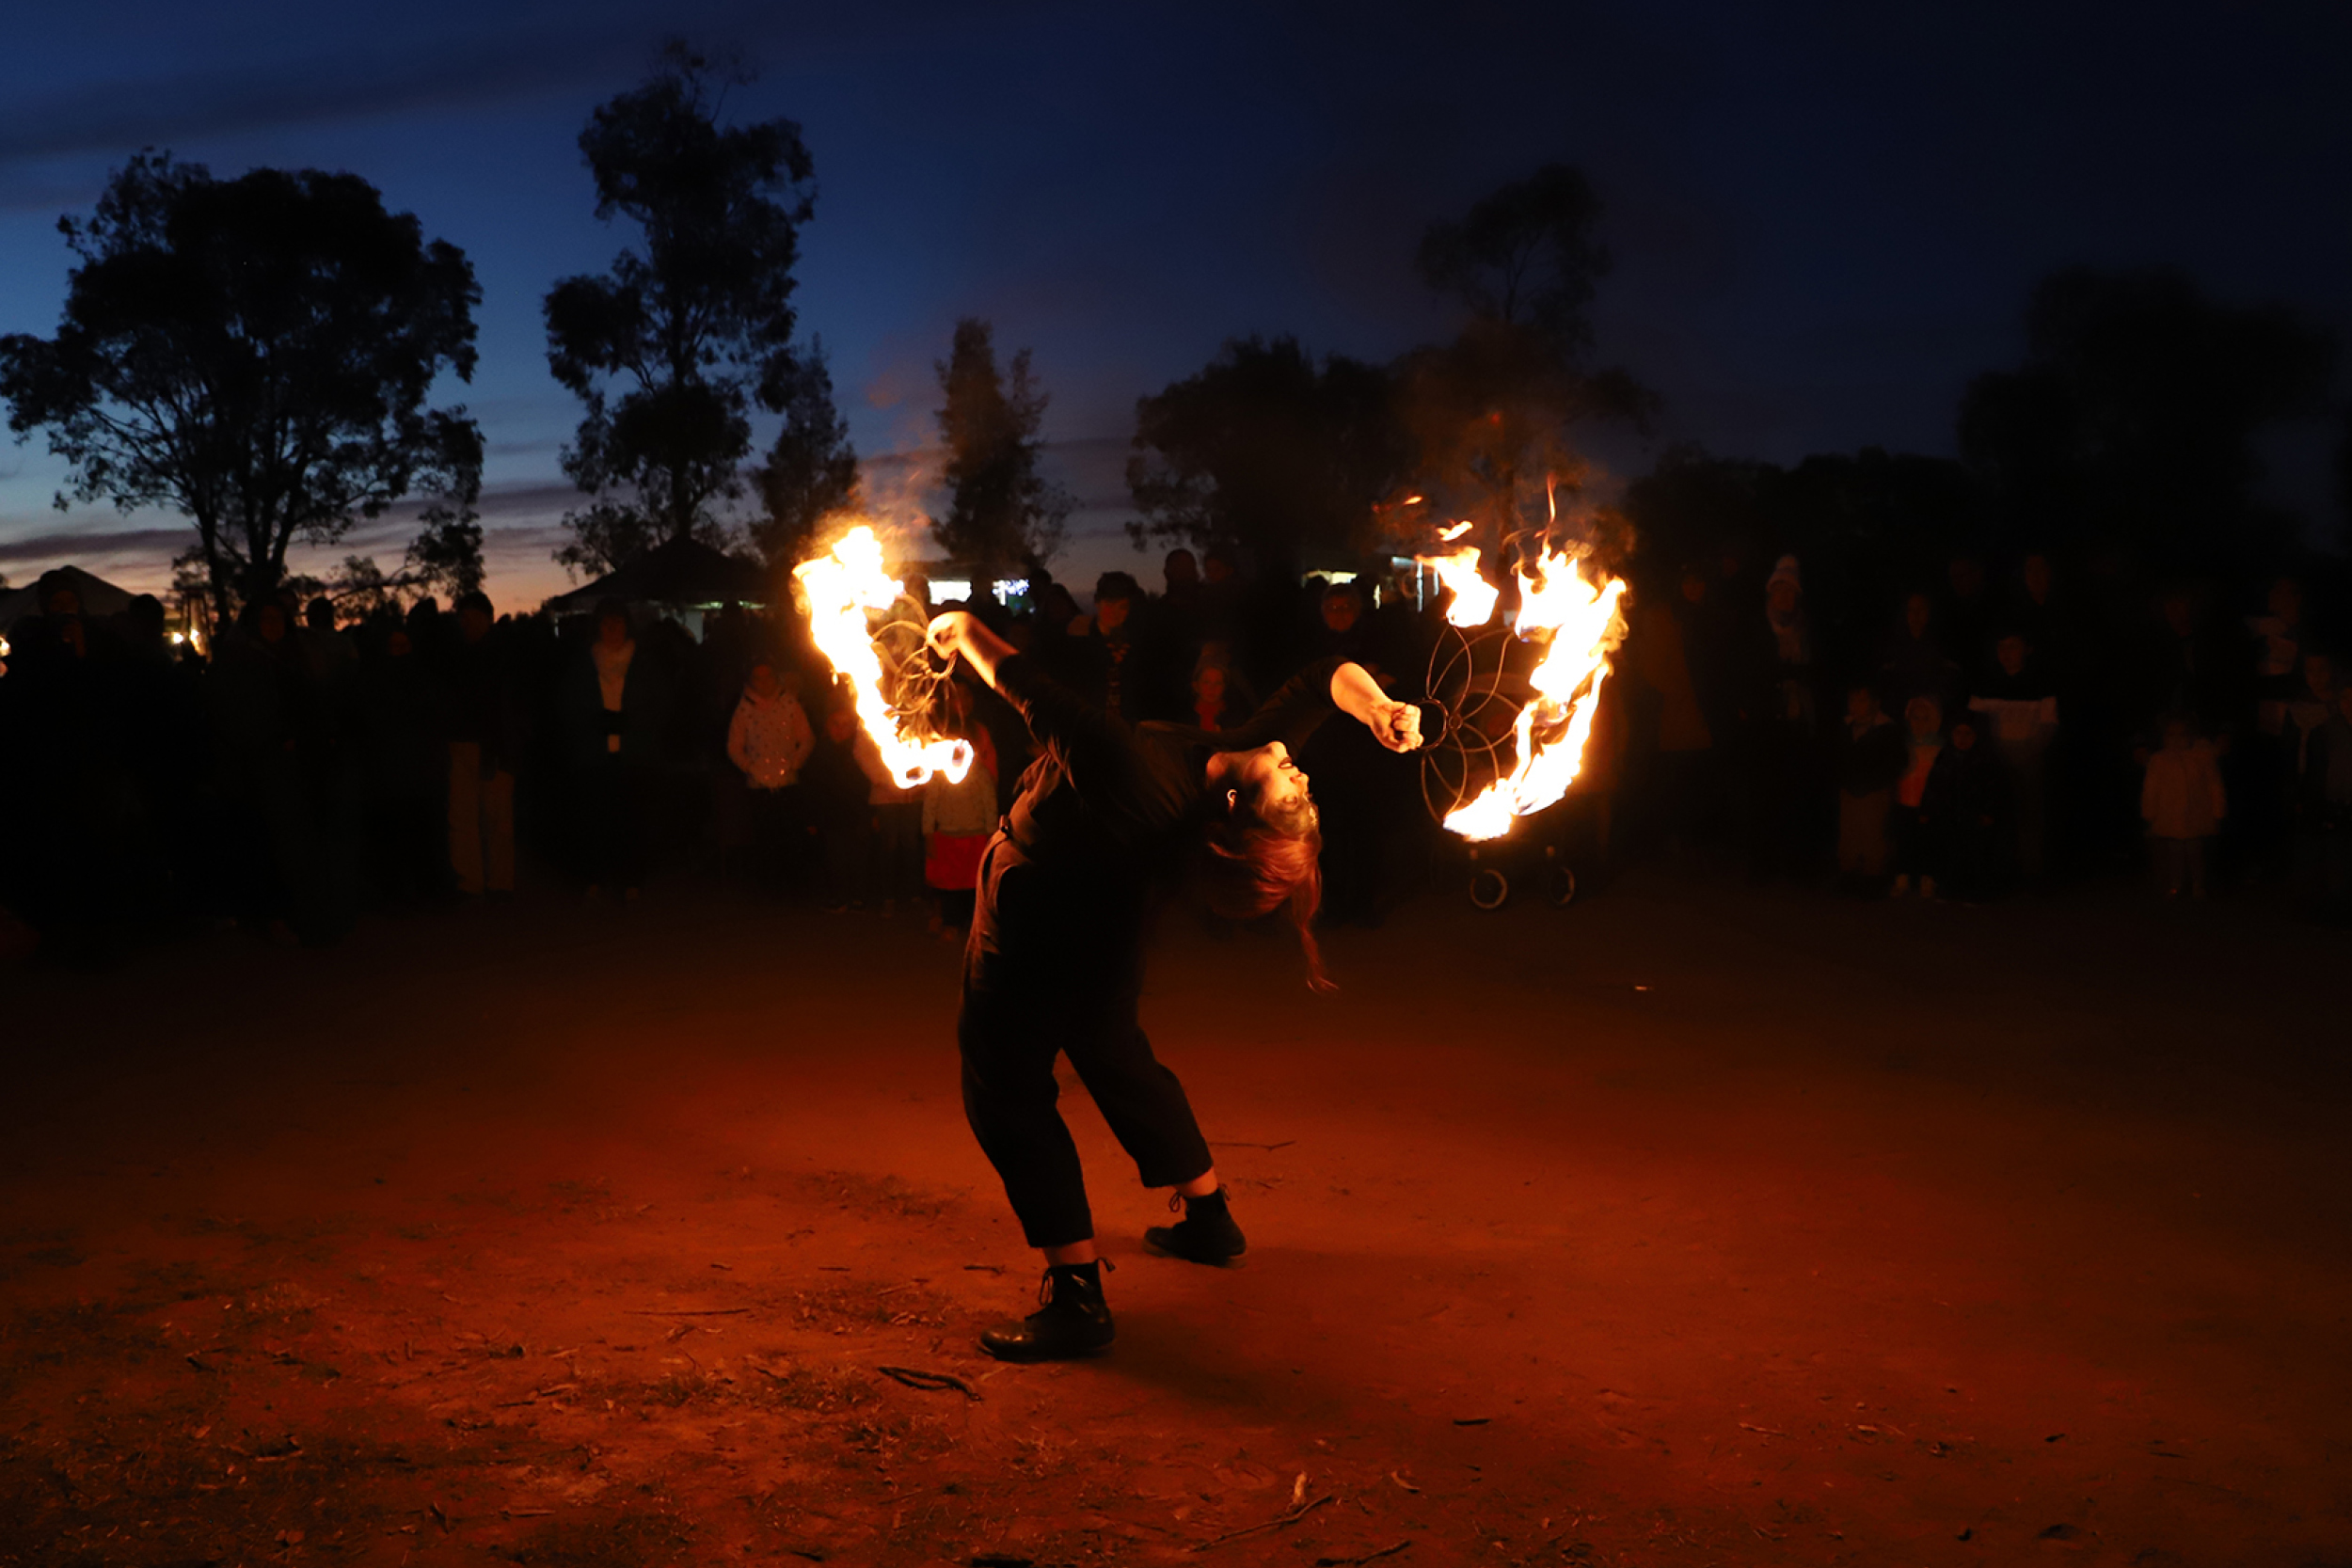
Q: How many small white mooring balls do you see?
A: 0